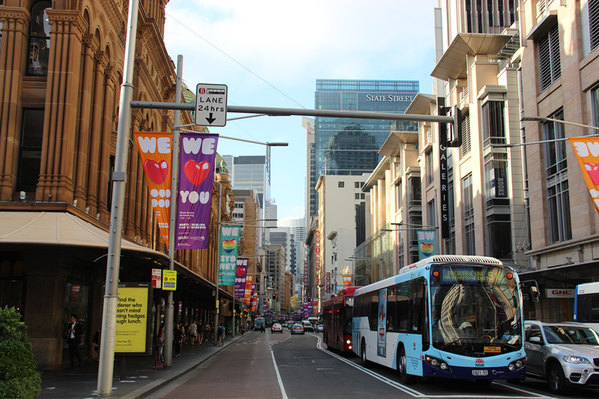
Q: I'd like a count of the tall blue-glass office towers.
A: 1